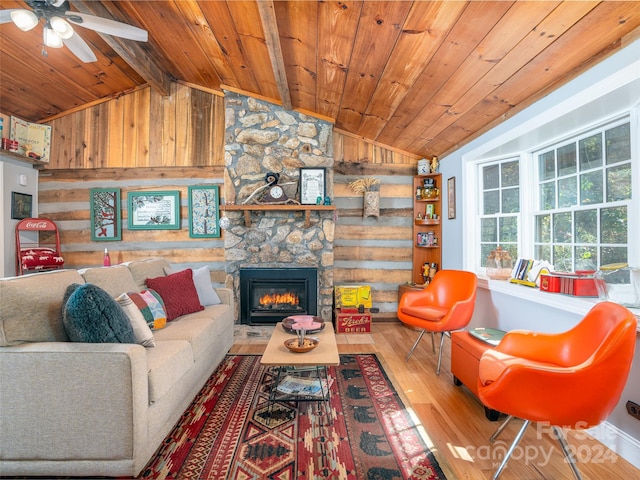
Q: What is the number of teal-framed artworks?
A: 3